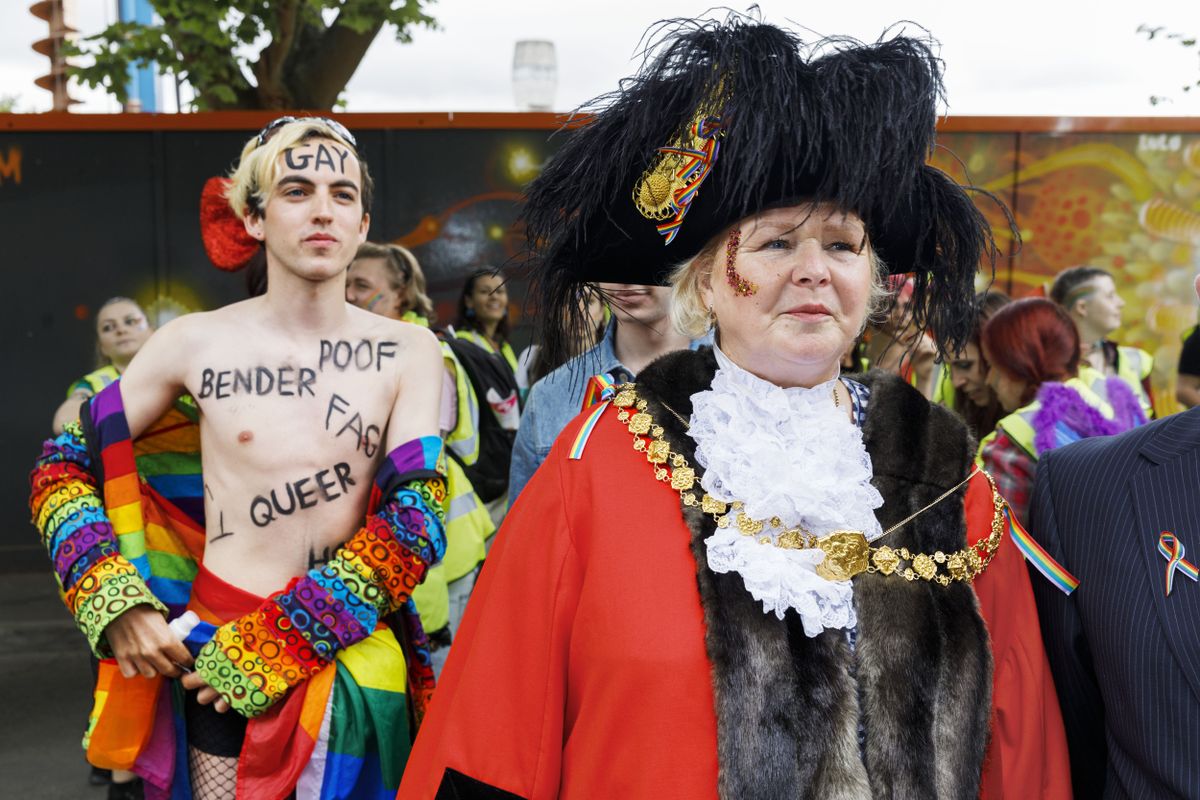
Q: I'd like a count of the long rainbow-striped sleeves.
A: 2